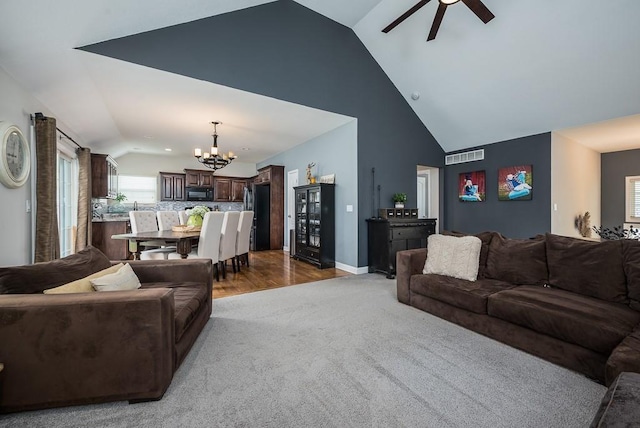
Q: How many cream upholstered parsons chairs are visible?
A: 6